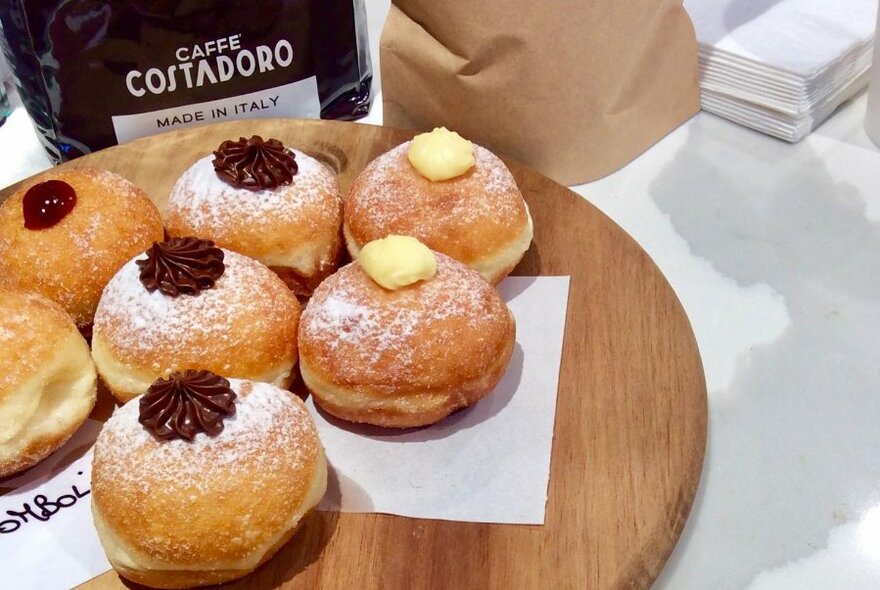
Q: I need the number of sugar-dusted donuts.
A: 7